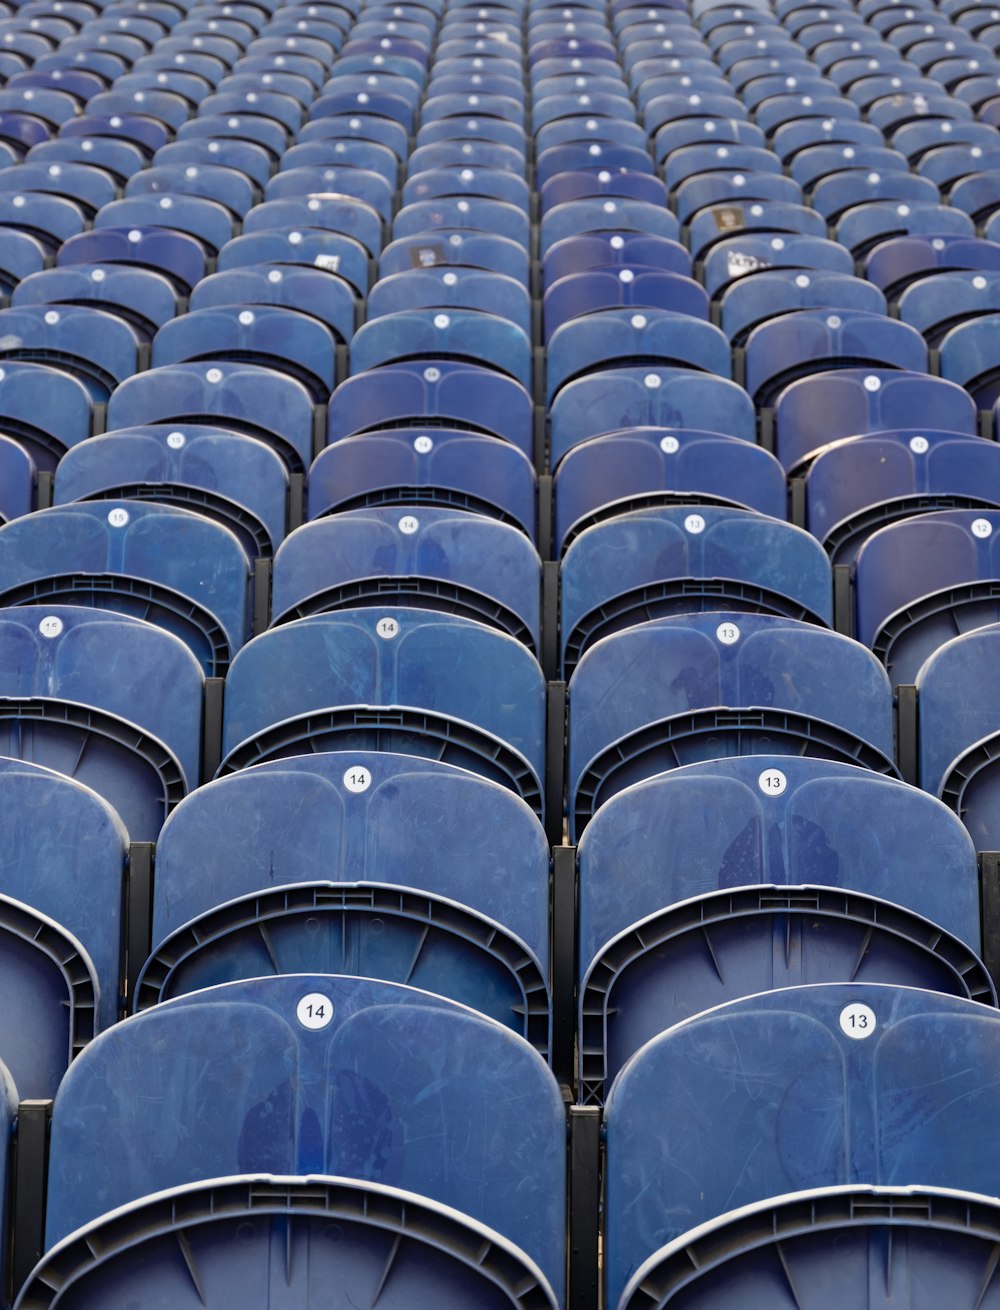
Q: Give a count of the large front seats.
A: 2